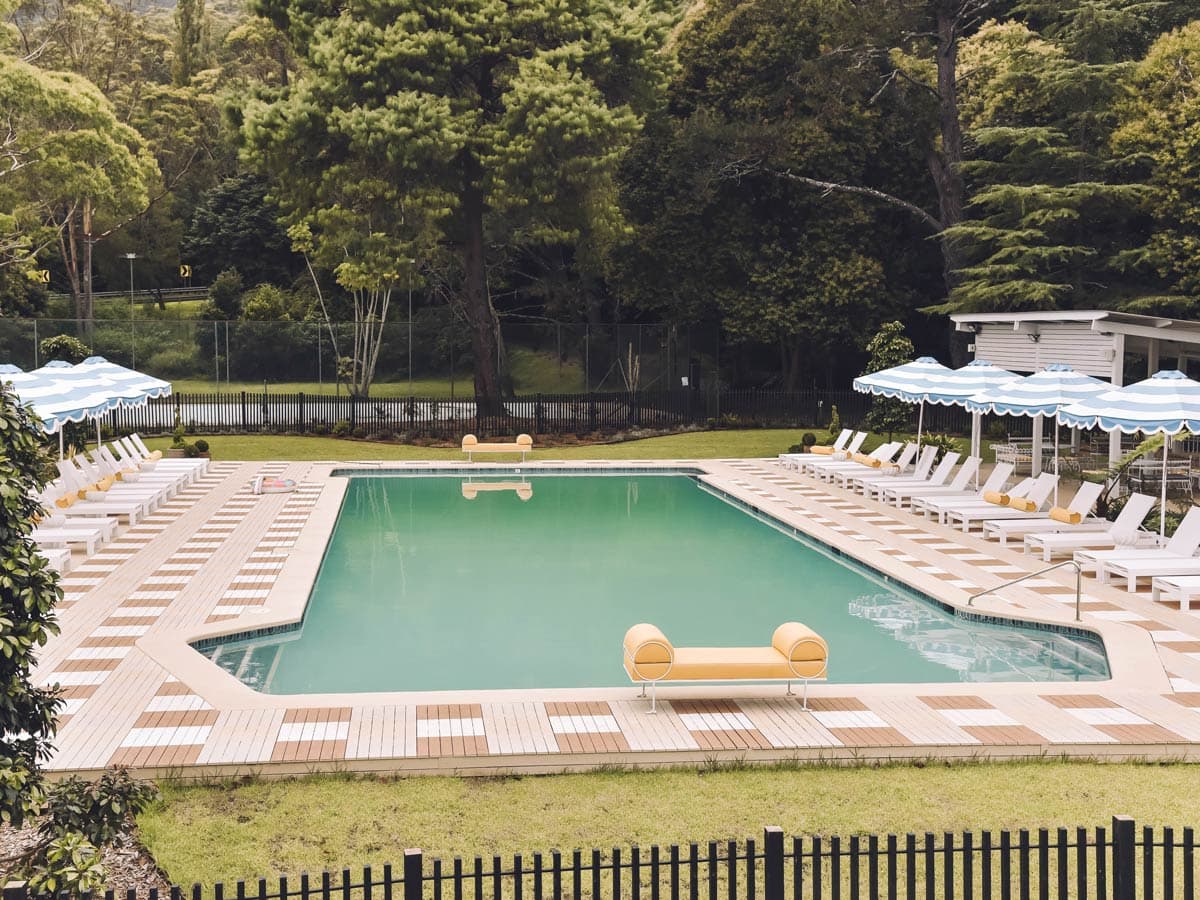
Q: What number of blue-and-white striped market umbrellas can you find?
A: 7